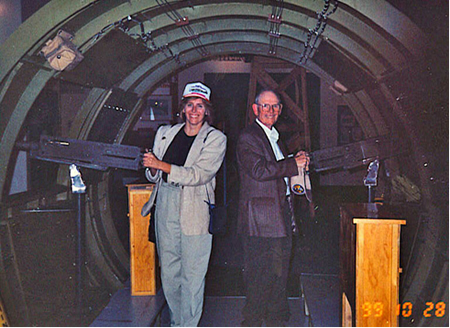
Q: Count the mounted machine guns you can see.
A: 2